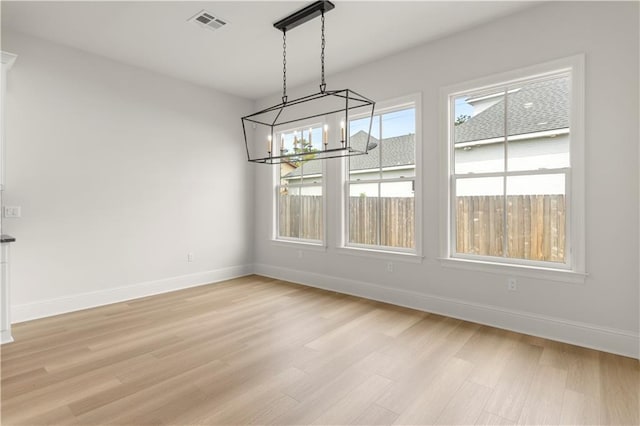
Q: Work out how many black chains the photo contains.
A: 2